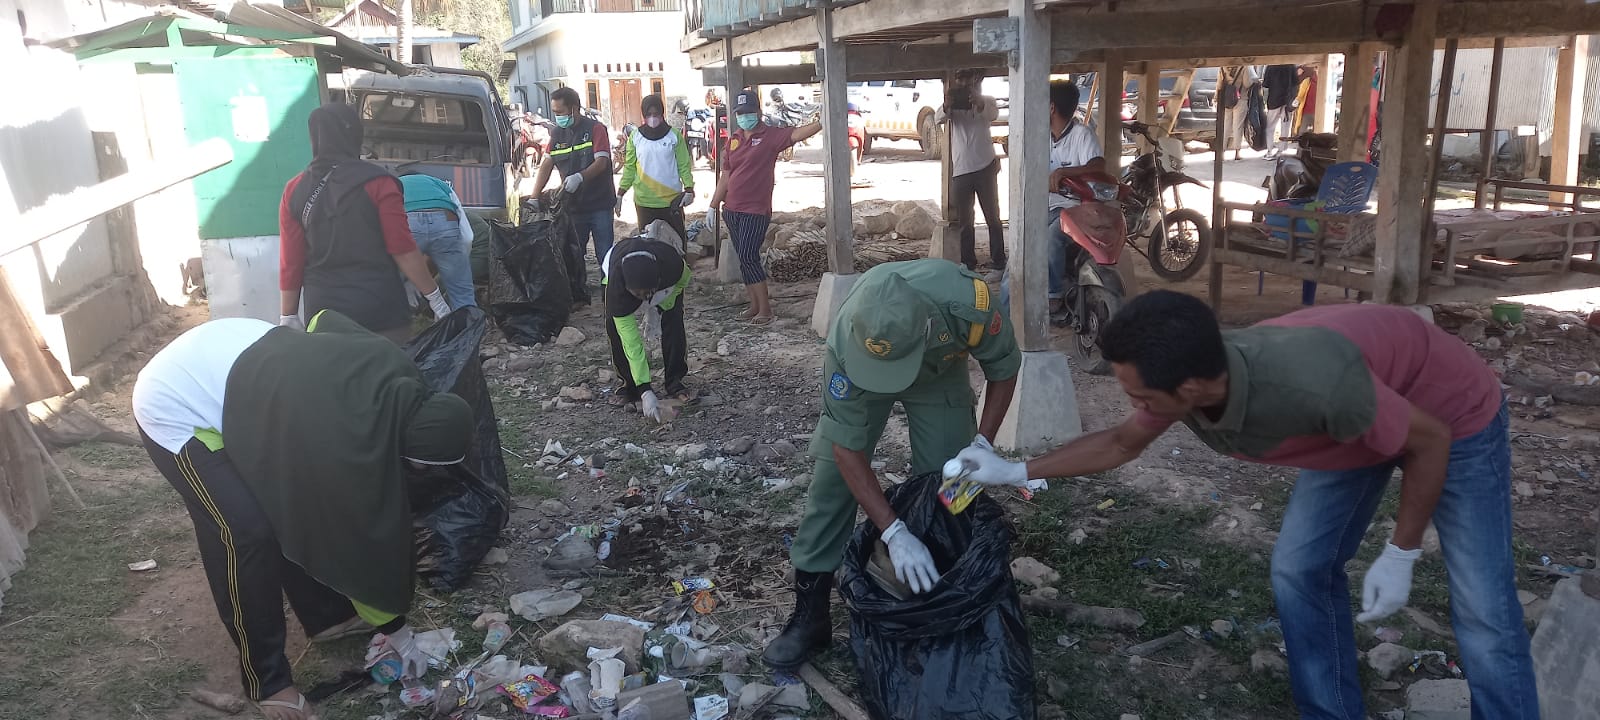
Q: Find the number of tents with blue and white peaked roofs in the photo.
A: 0